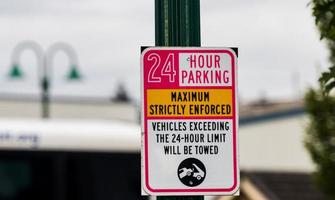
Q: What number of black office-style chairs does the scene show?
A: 0